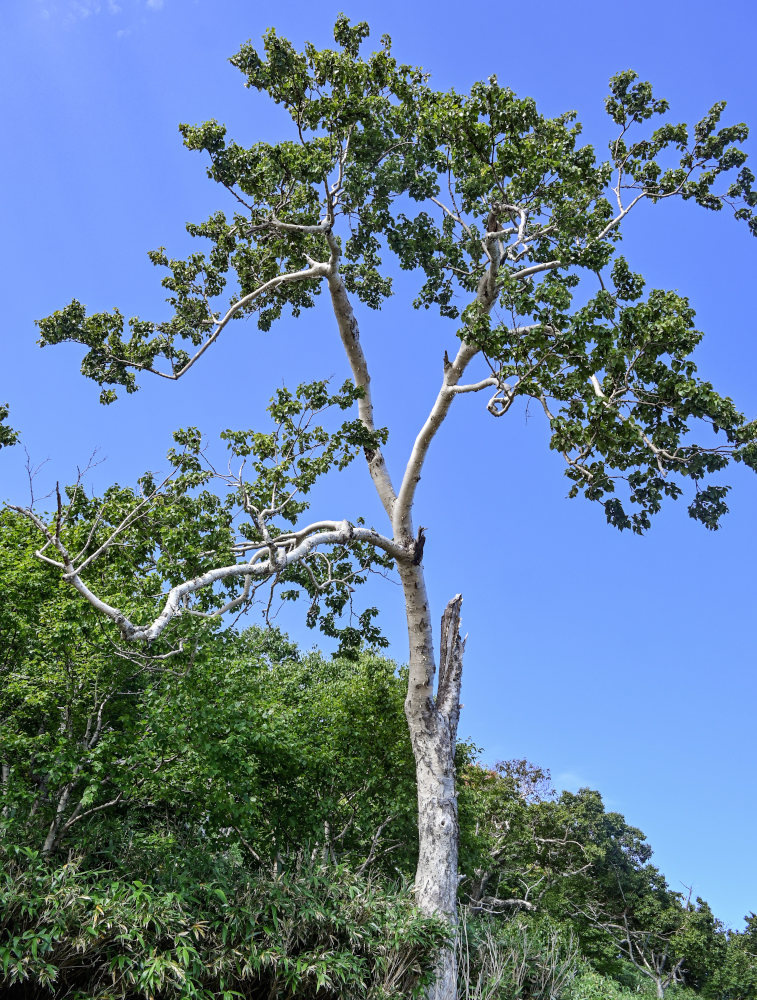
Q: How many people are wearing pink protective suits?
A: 0